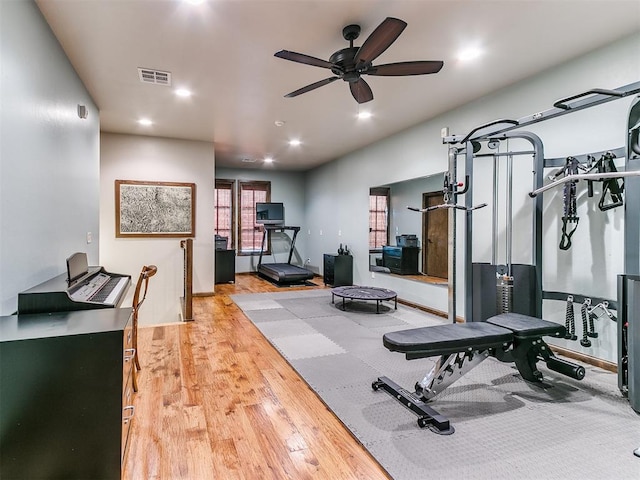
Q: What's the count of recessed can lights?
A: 7